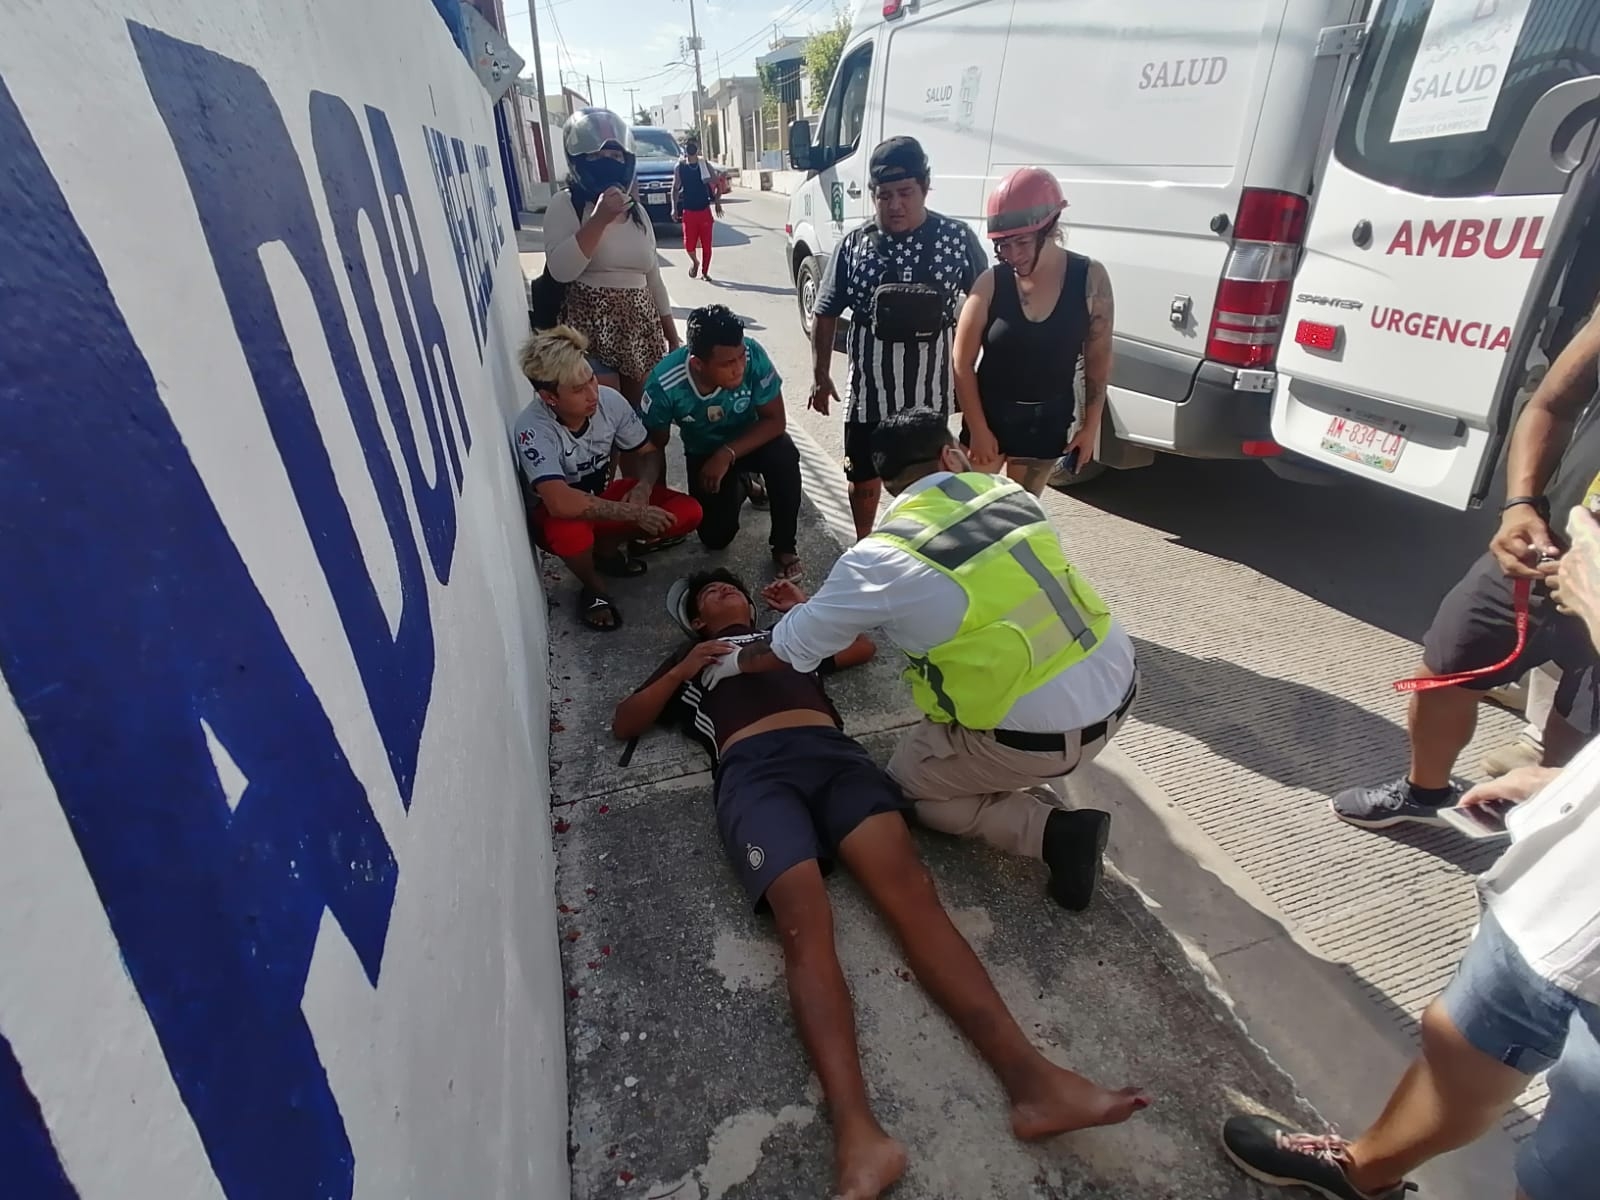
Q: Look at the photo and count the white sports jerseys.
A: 1